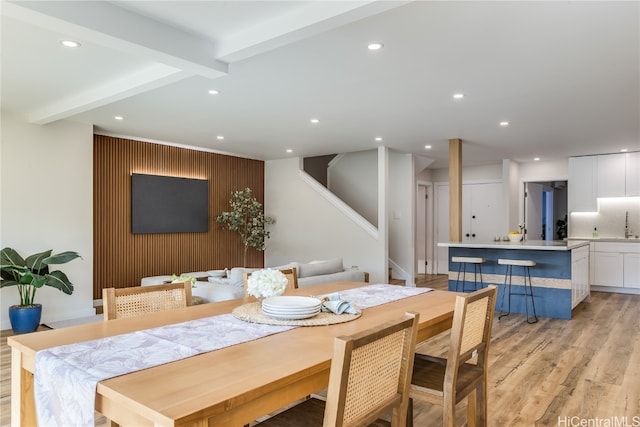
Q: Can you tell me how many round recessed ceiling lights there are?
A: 13